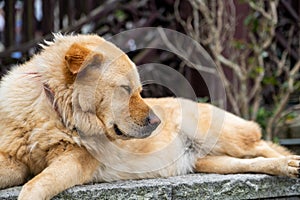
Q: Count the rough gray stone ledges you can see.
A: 1